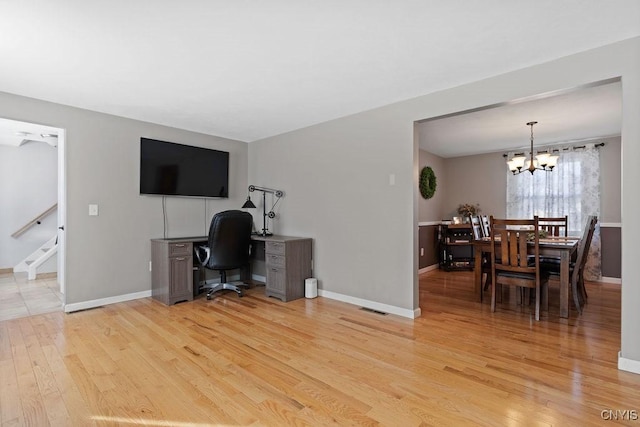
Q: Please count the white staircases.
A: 1